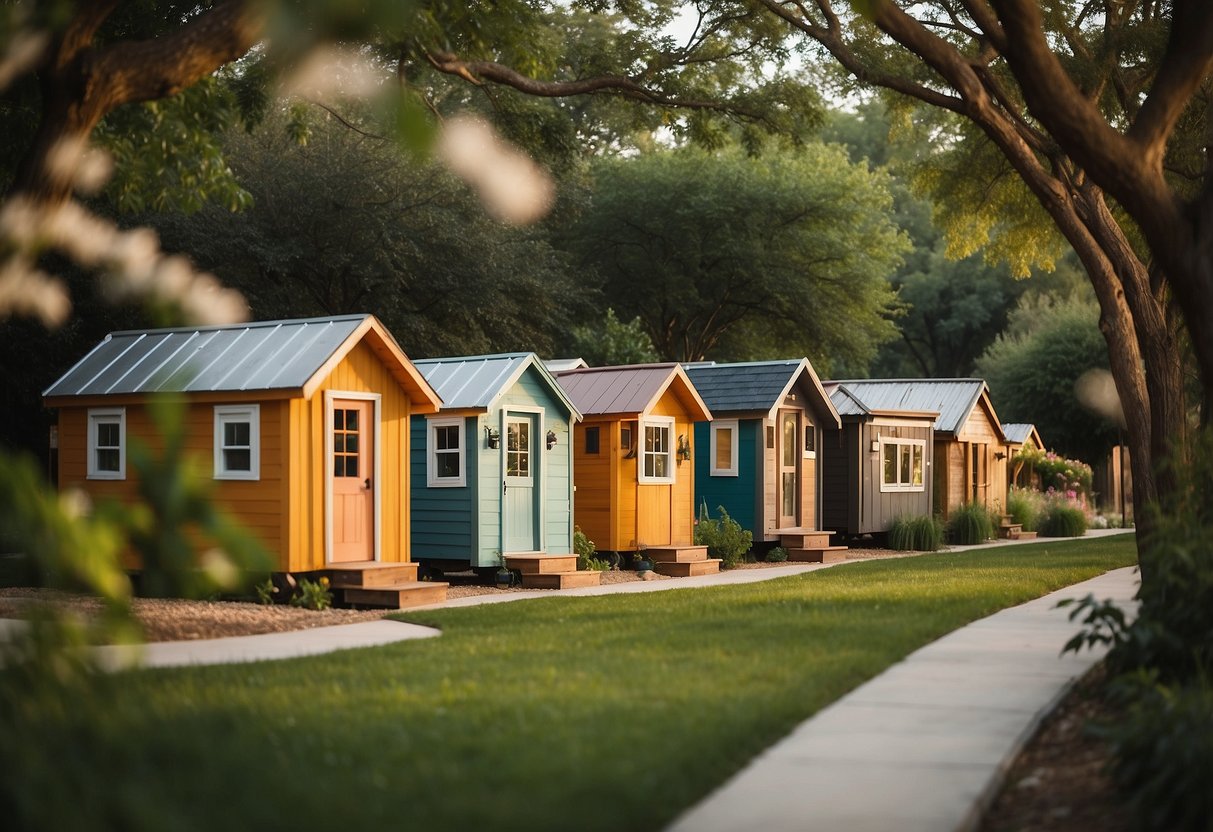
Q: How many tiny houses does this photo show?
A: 7